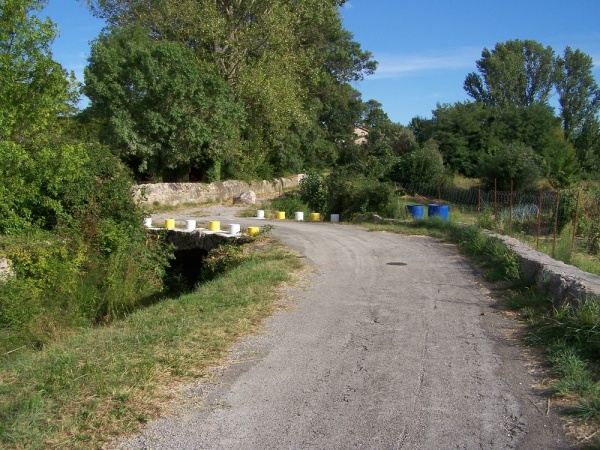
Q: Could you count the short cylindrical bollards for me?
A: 11